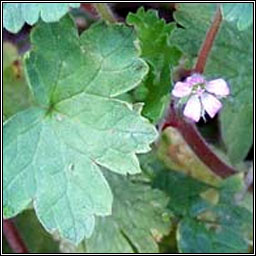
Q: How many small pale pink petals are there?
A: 5